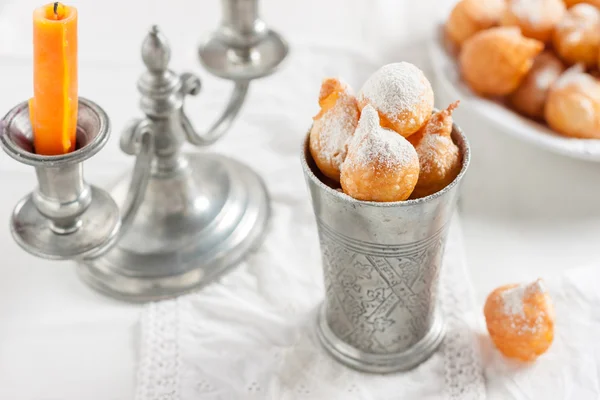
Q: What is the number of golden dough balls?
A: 12